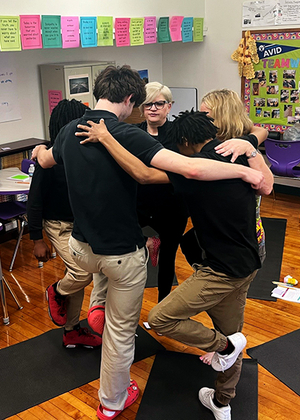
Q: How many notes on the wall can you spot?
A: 13